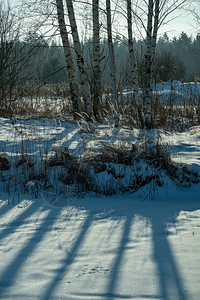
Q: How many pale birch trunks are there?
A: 7